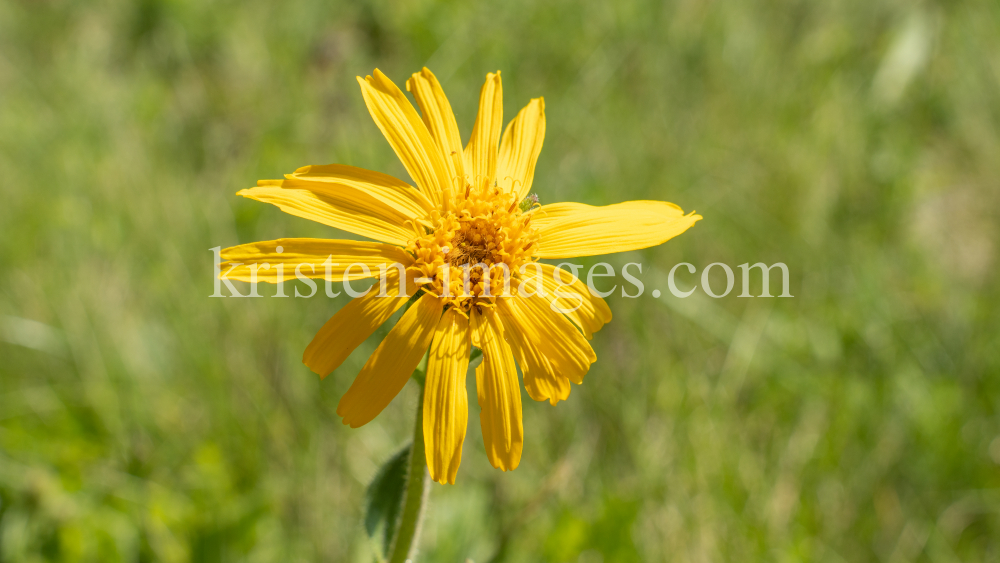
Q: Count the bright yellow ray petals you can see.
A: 15